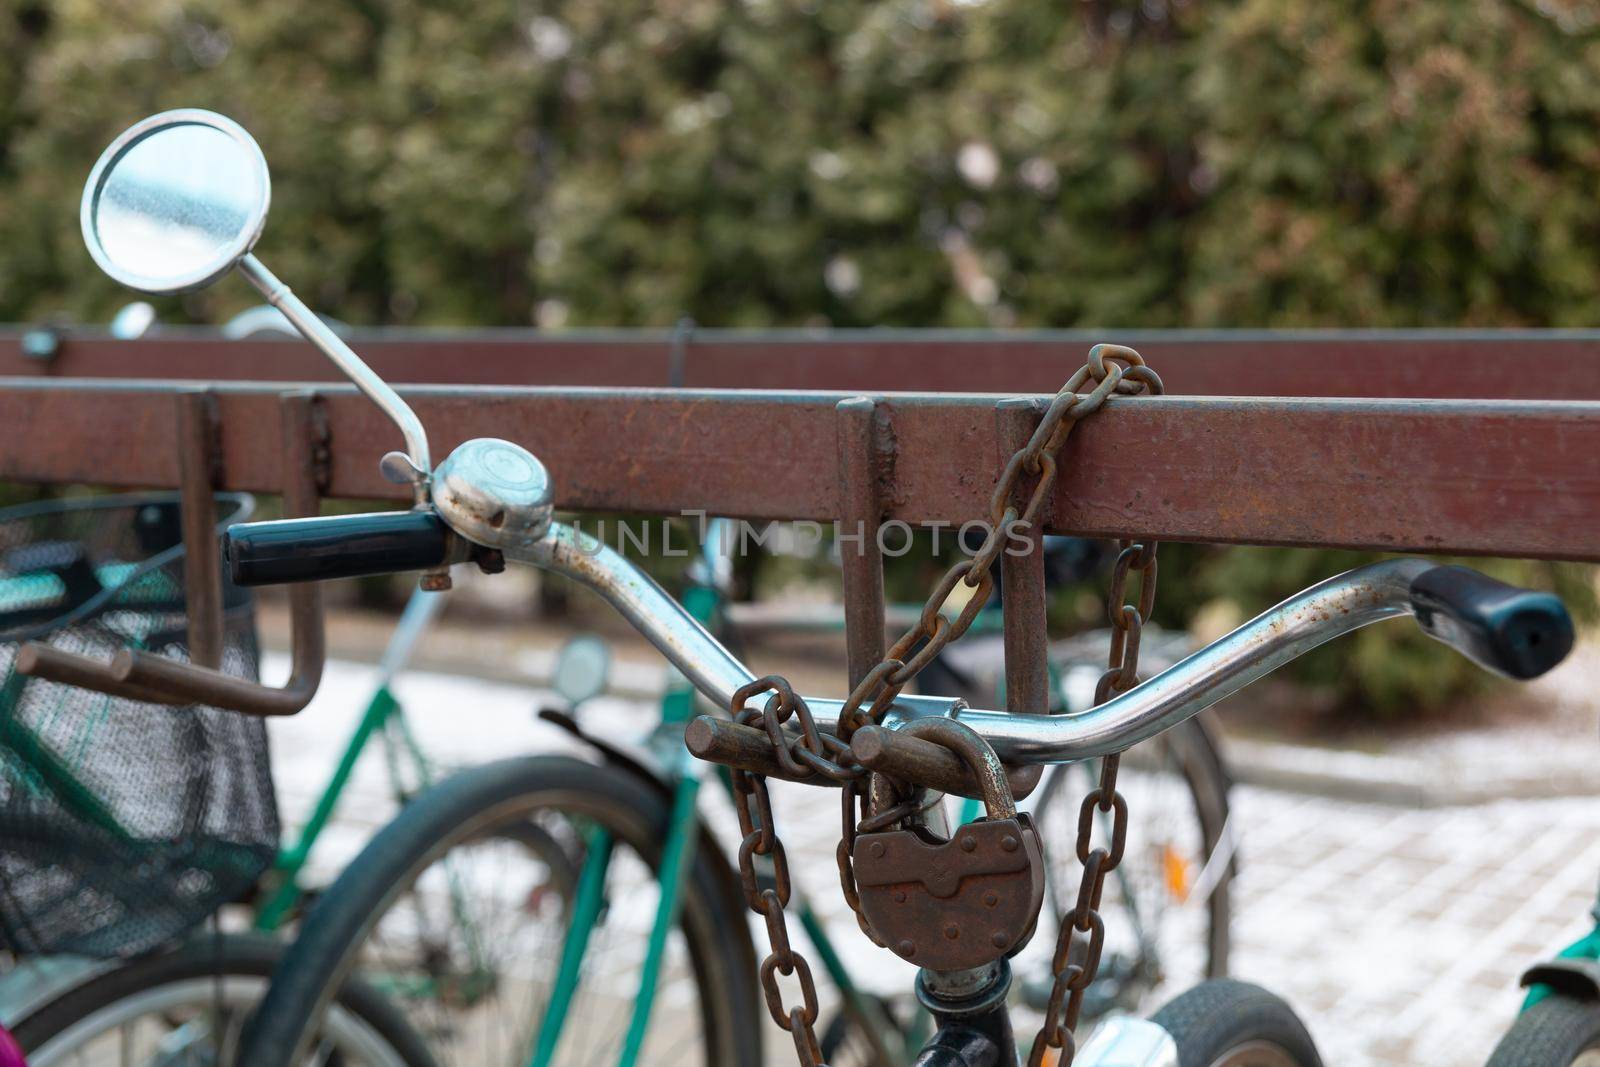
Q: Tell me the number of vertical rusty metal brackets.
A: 4